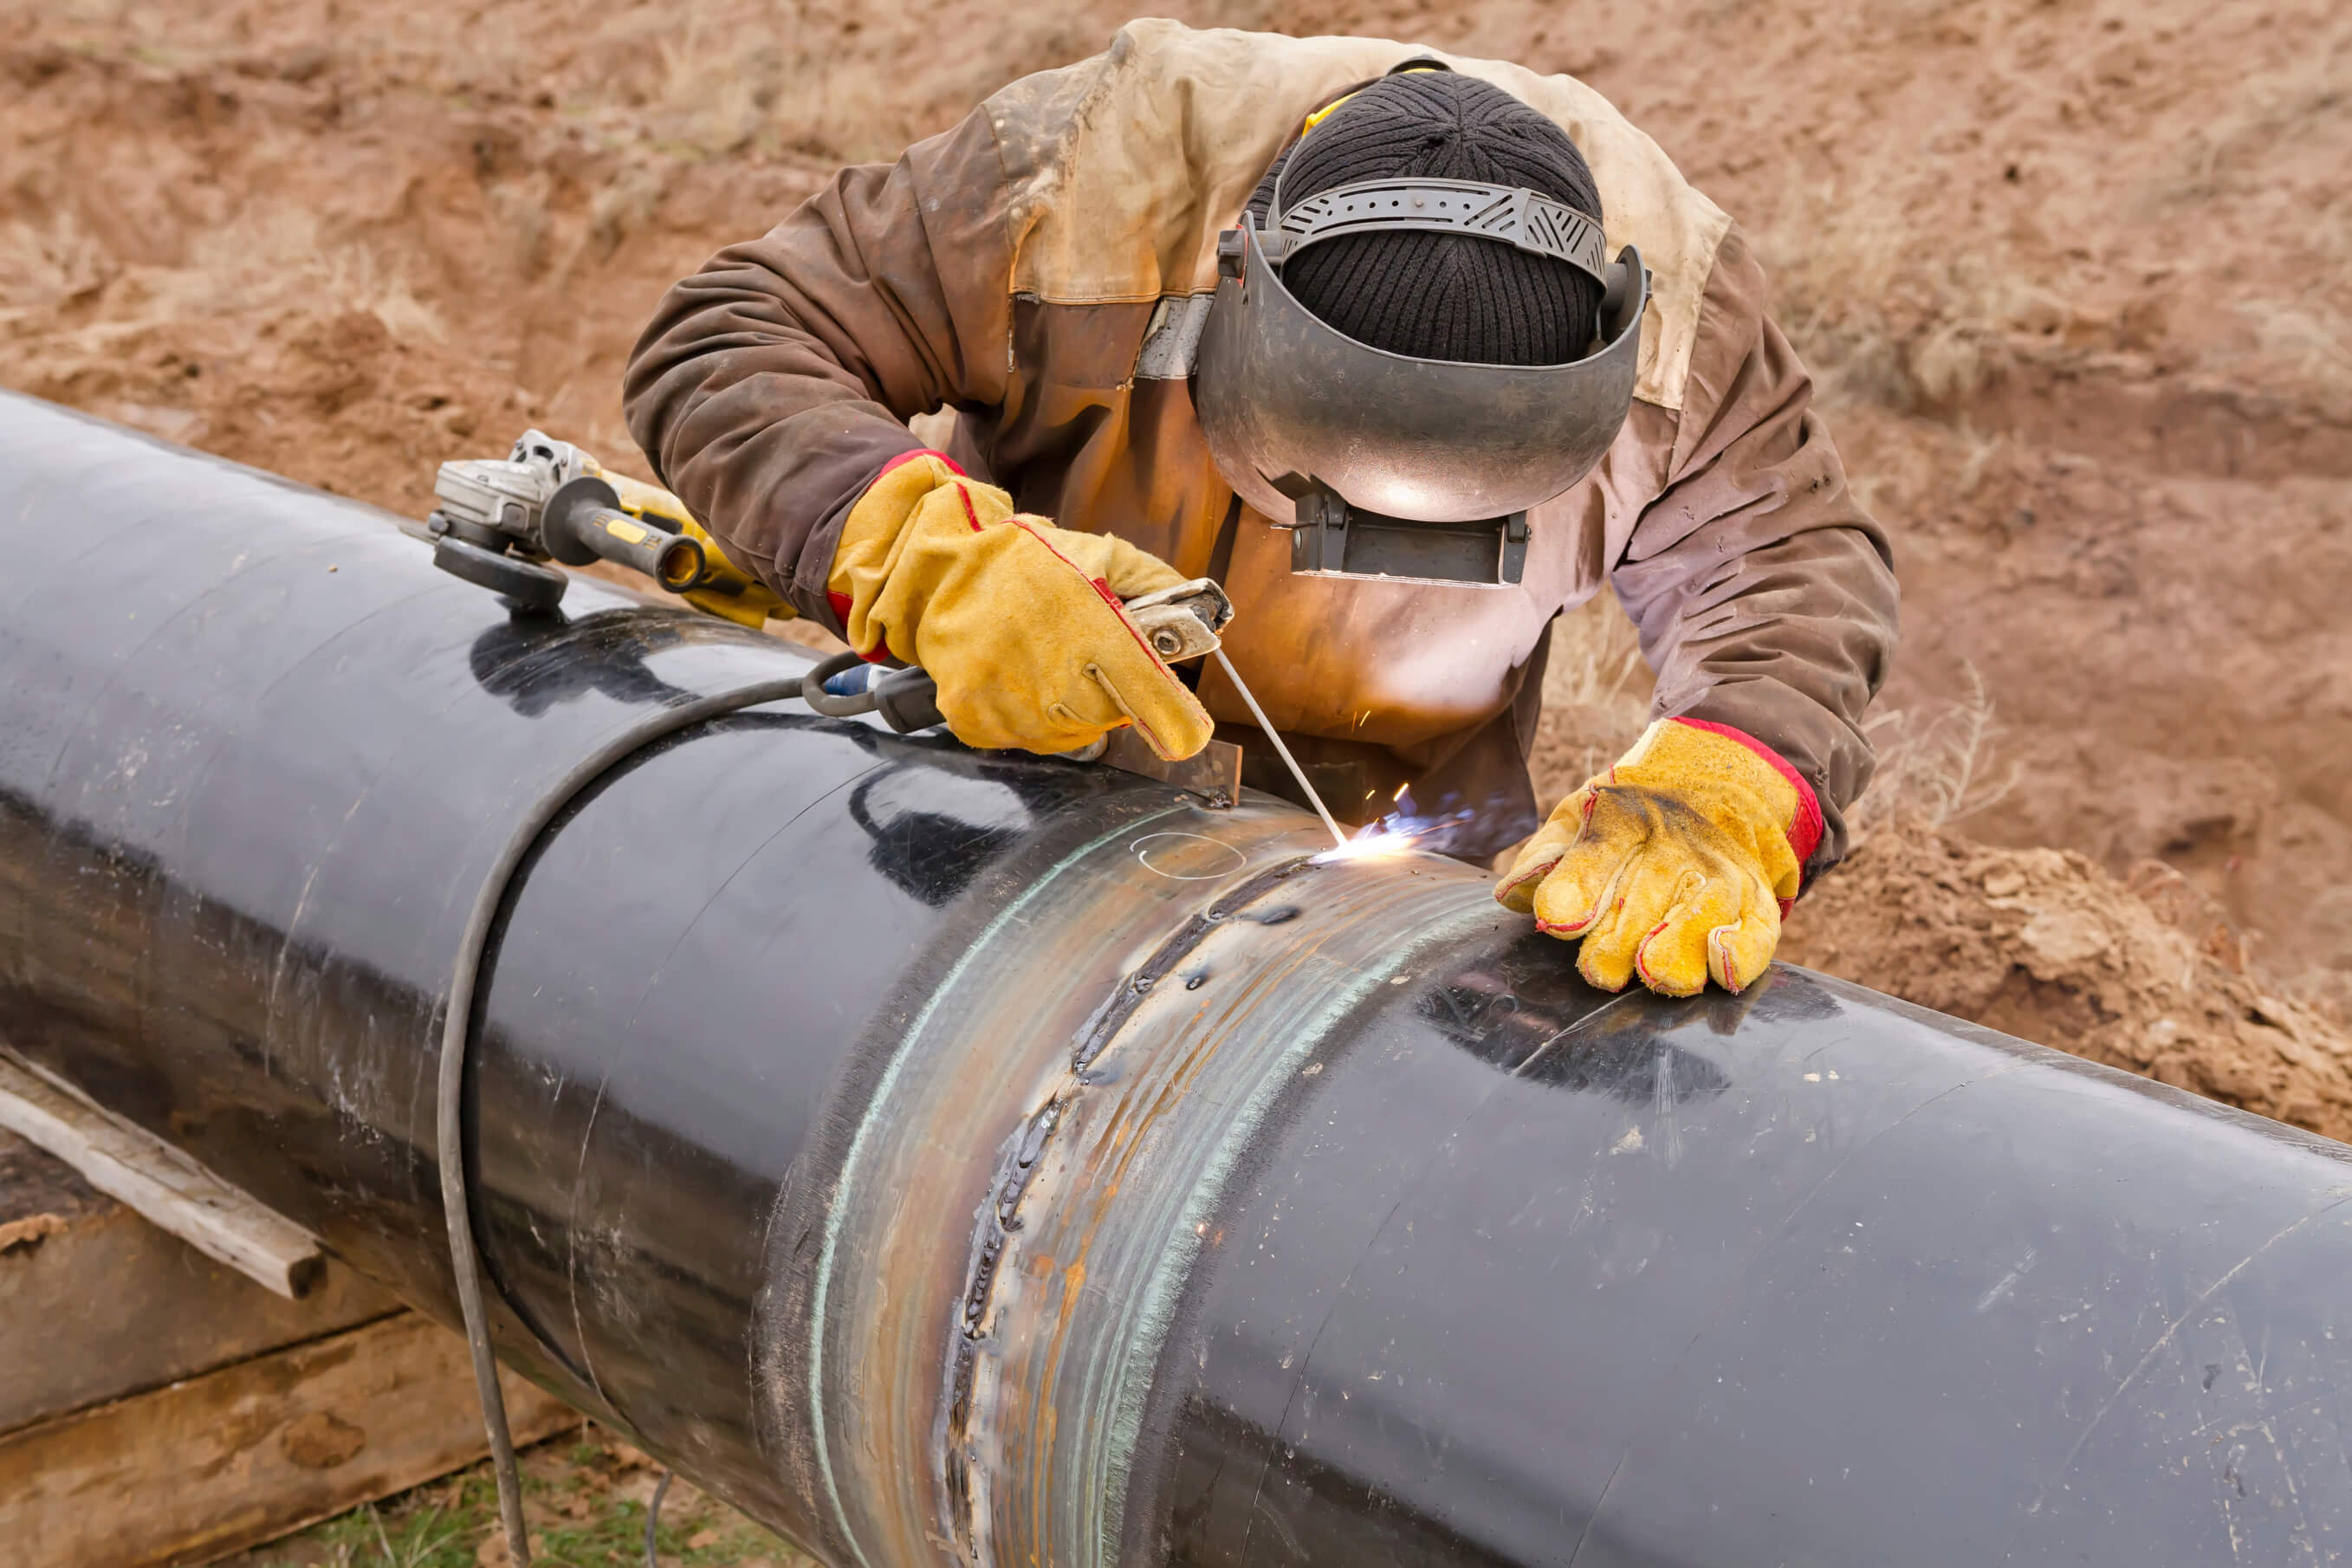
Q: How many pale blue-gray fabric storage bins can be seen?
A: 0